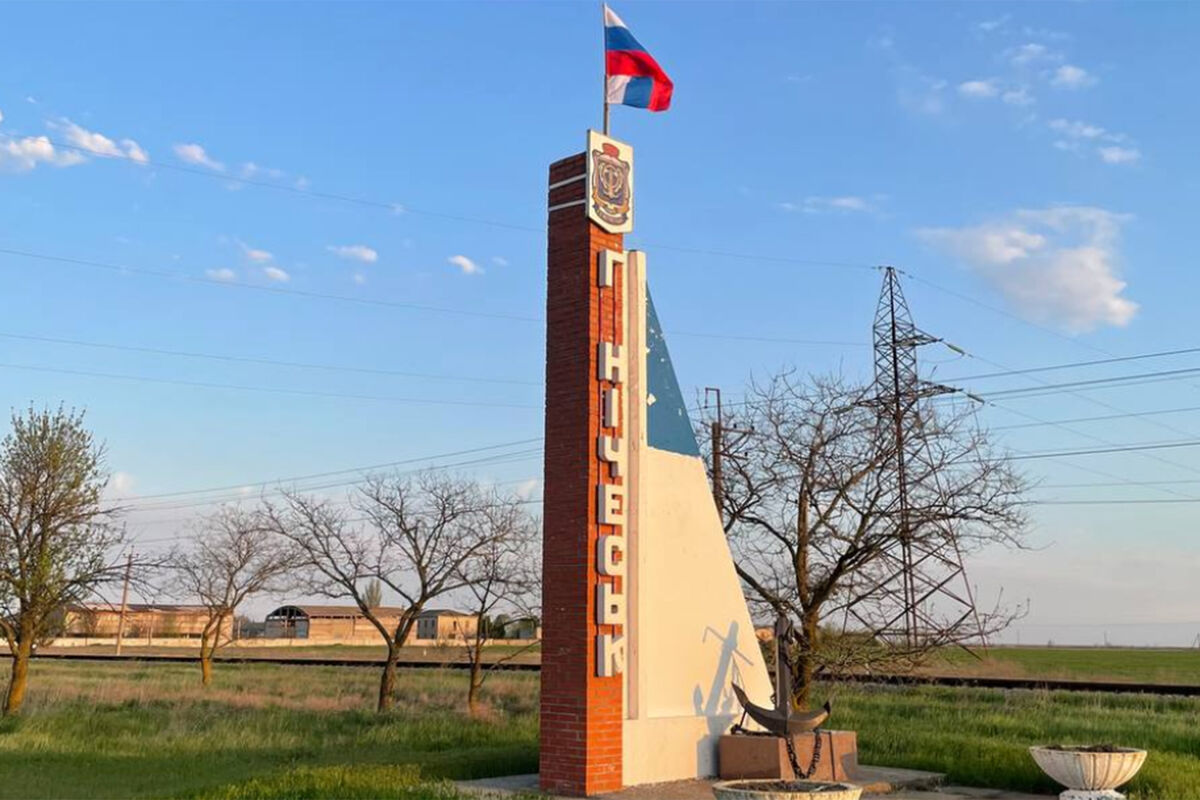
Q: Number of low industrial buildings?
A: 3